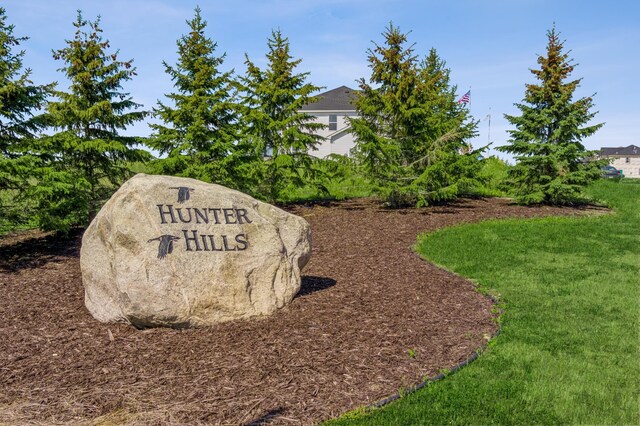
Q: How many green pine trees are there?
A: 7